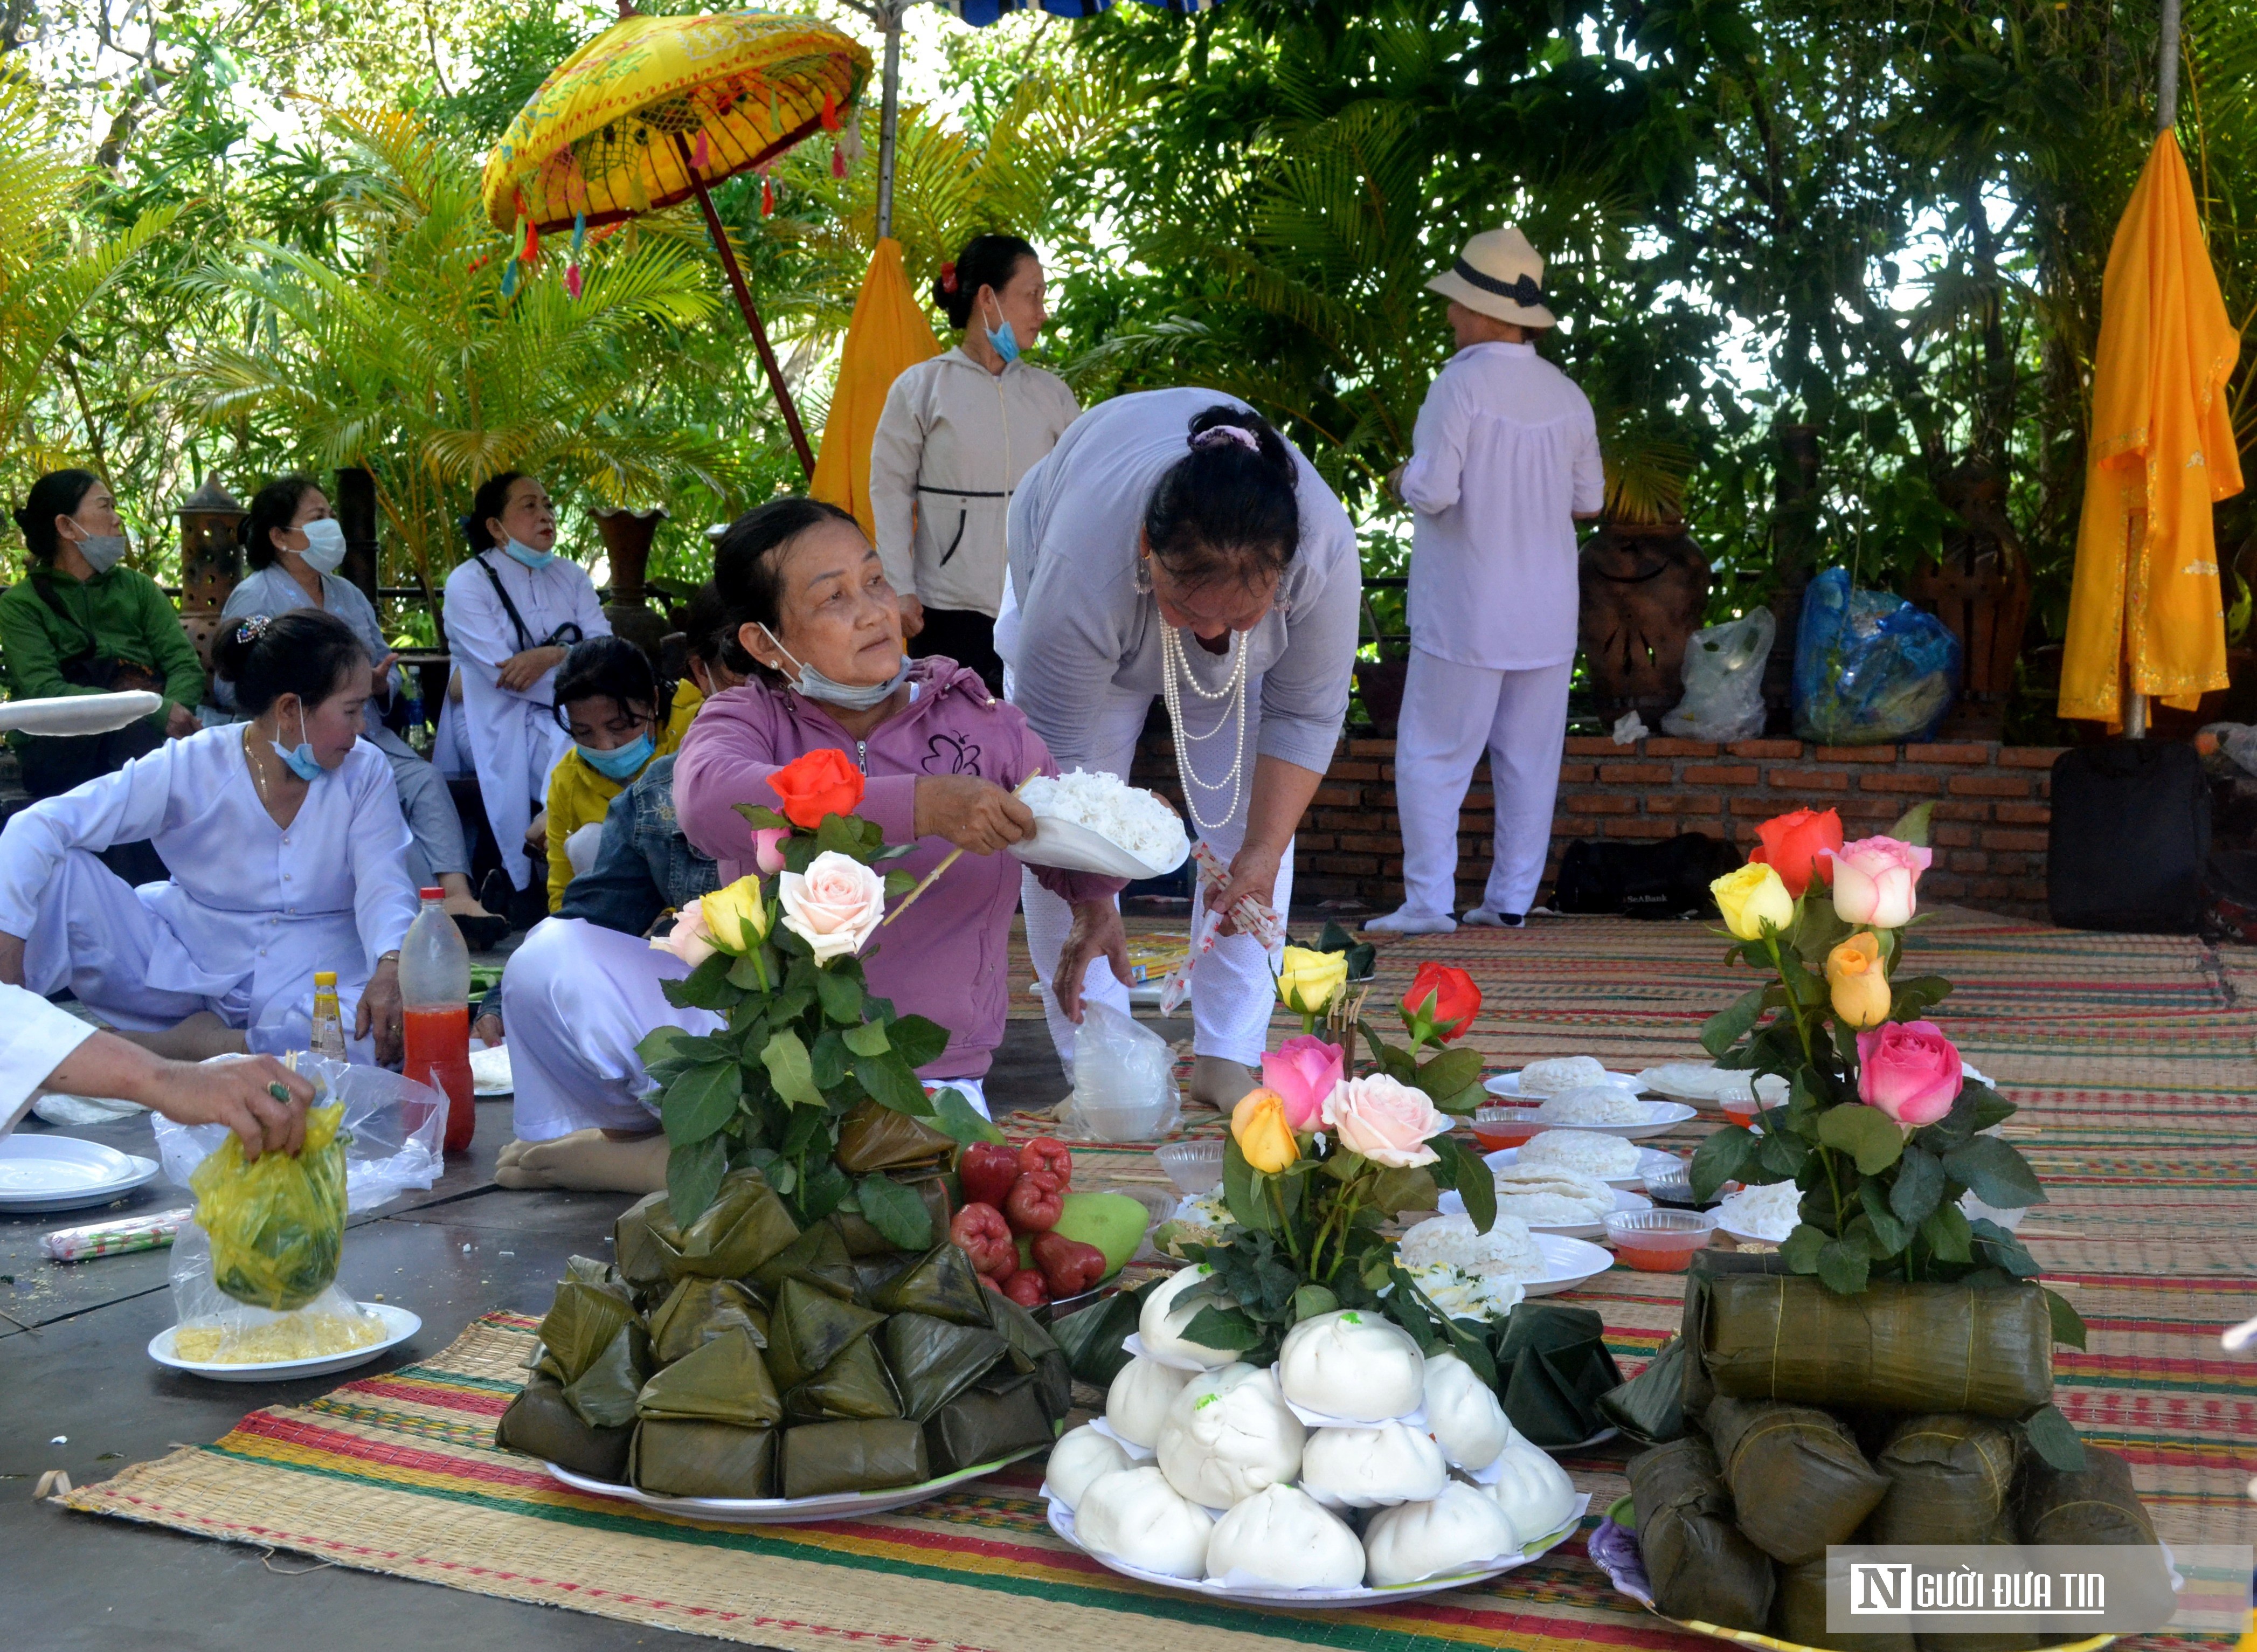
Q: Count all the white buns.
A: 11